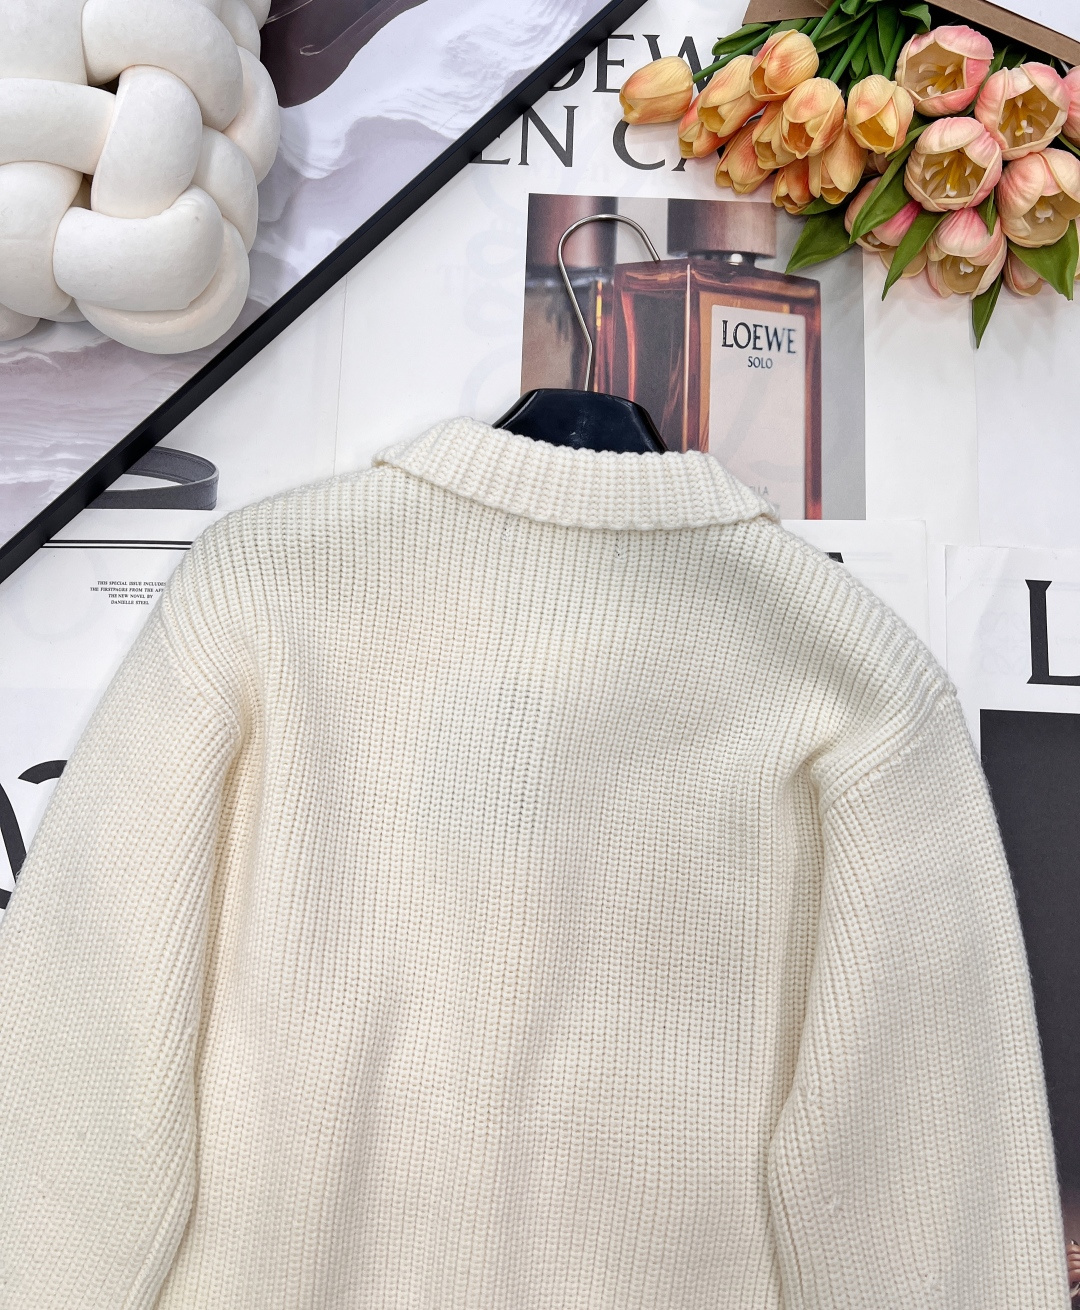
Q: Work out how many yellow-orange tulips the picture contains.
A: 10